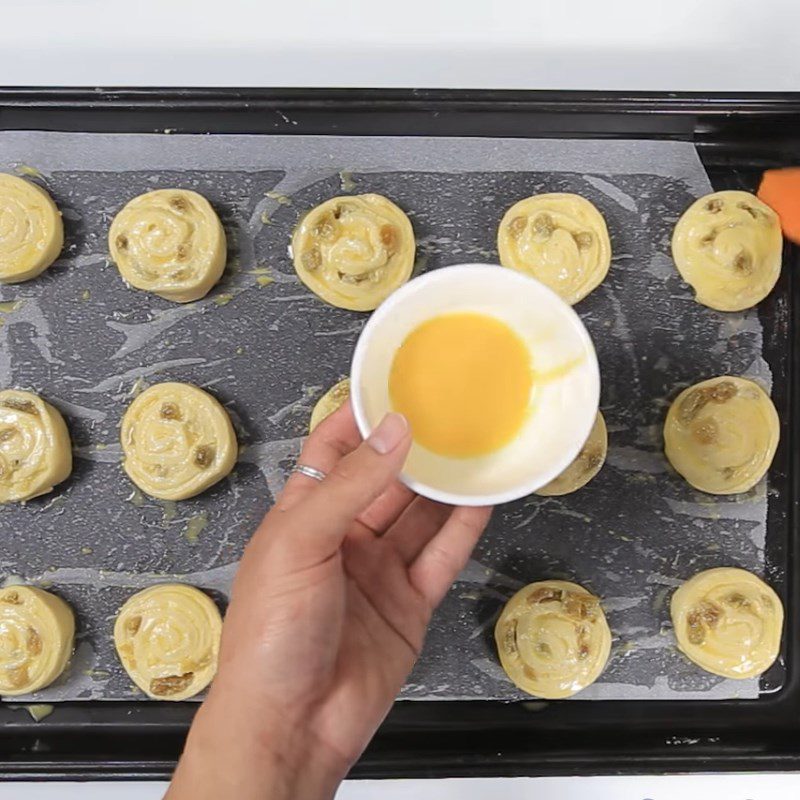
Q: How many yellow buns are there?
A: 14